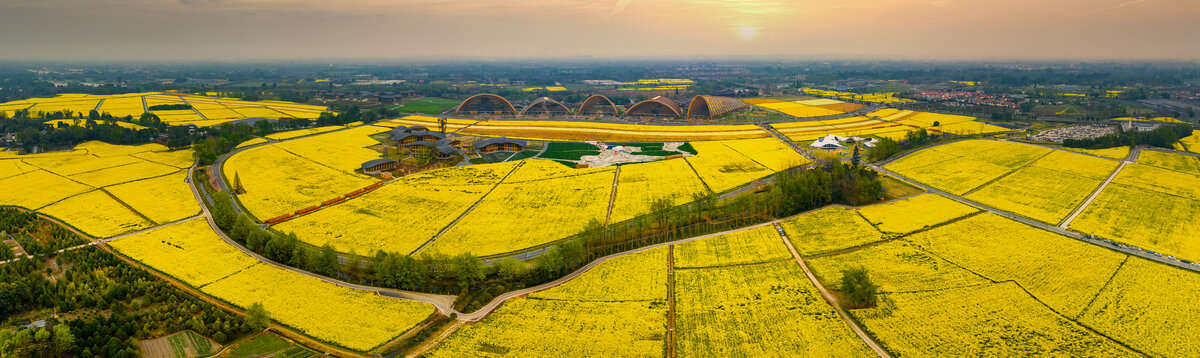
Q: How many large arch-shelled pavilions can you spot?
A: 5